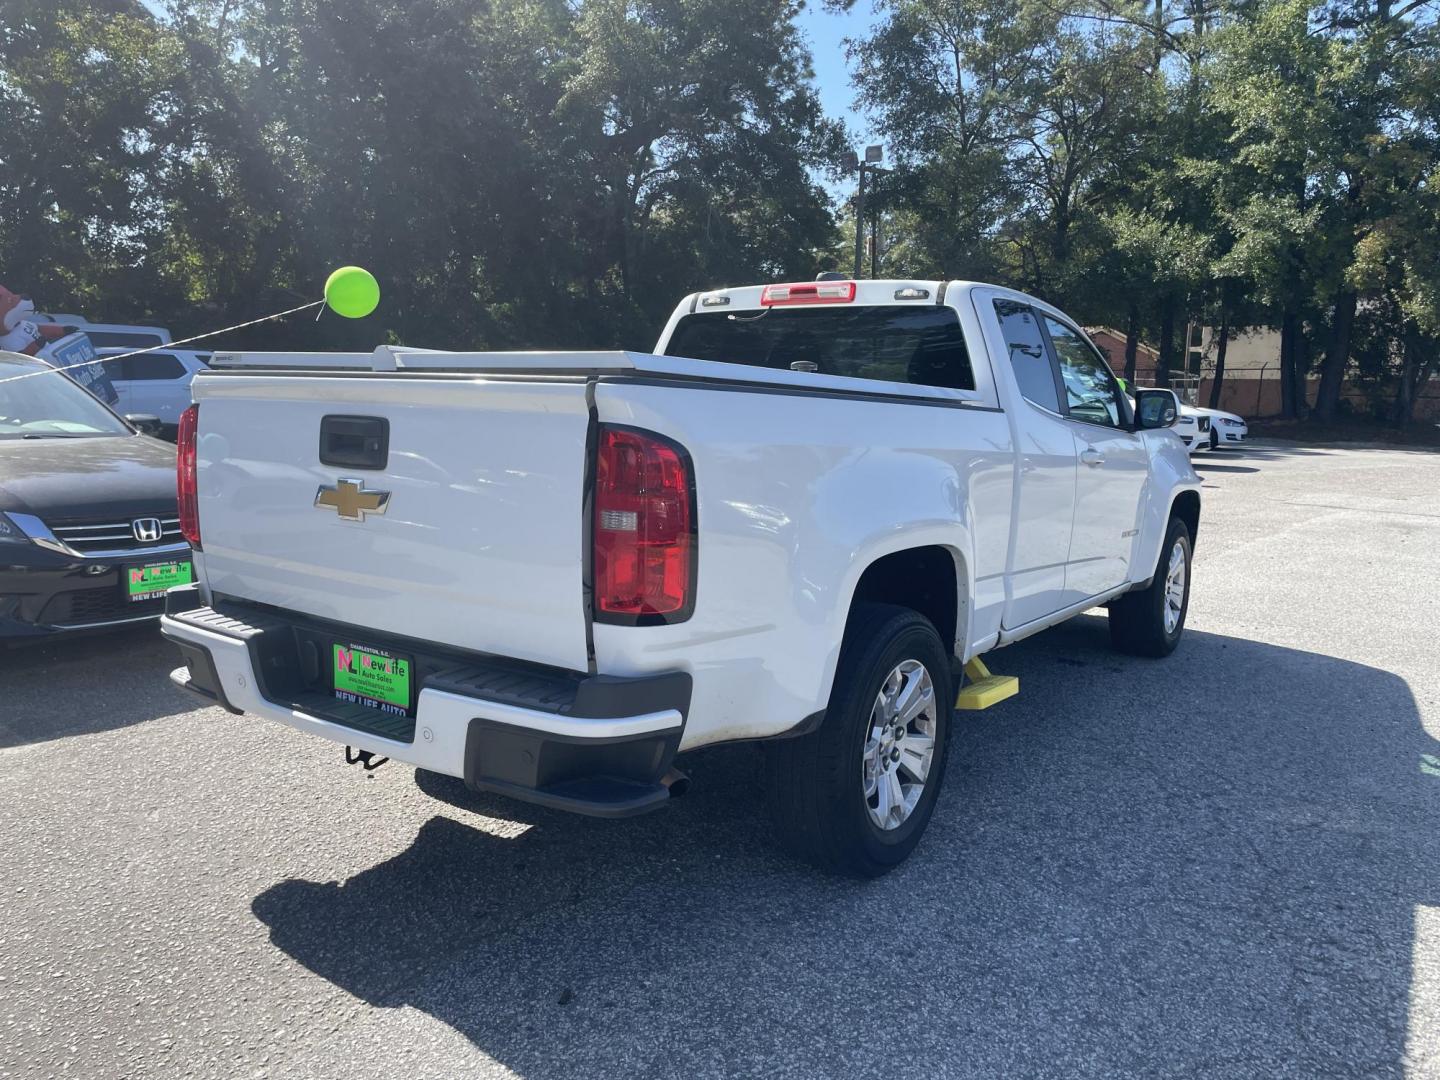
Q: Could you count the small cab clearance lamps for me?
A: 2